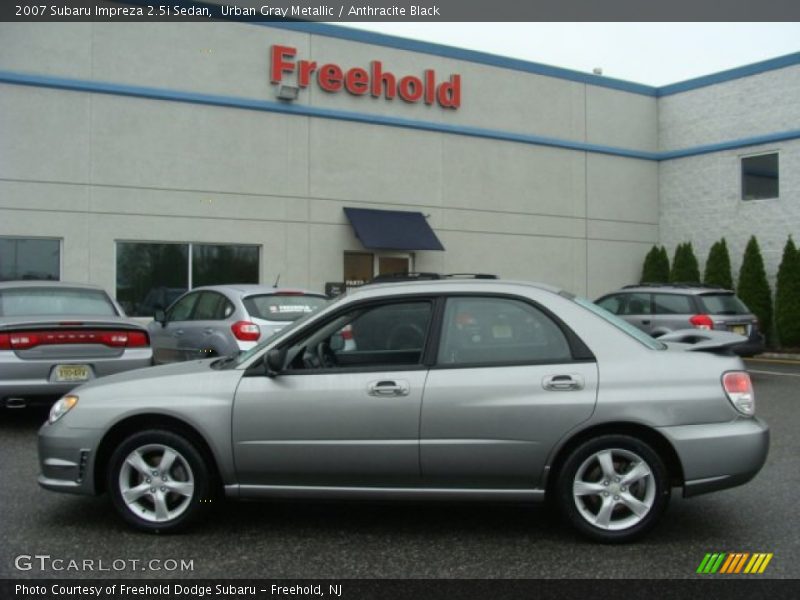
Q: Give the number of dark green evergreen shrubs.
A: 5